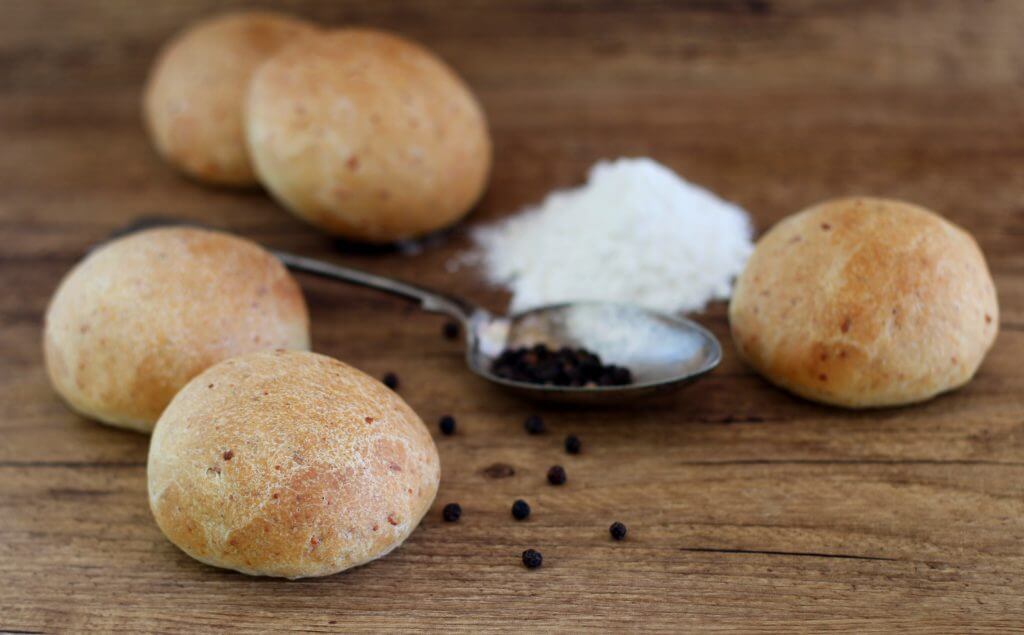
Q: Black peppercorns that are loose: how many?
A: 10